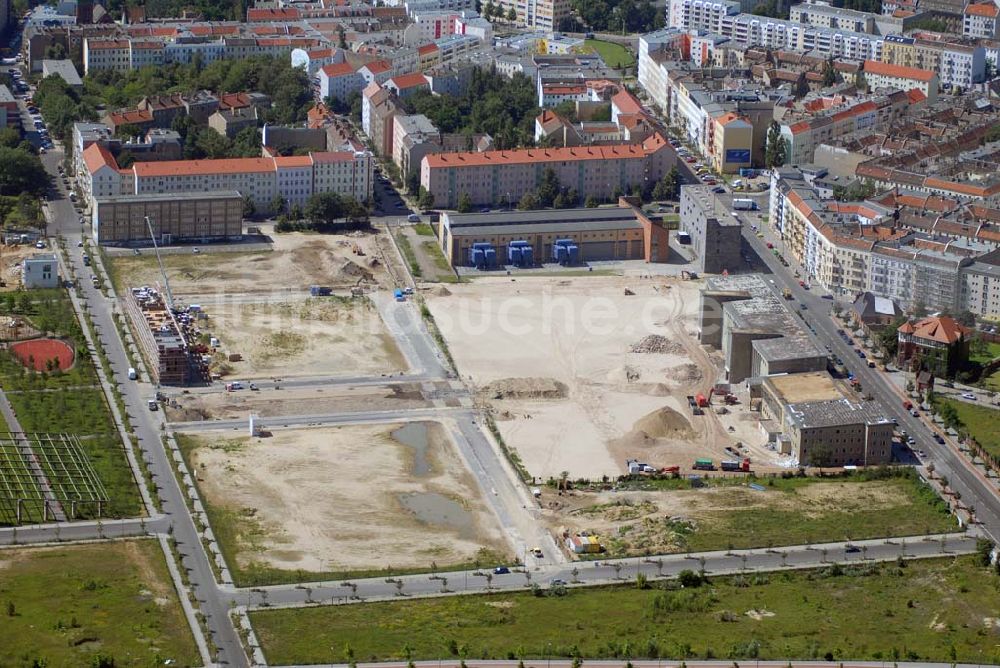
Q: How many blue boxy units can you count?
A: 3